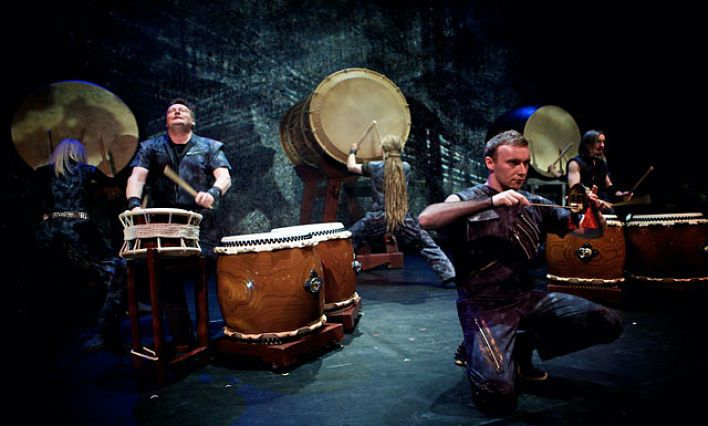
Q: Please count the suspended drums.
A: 3